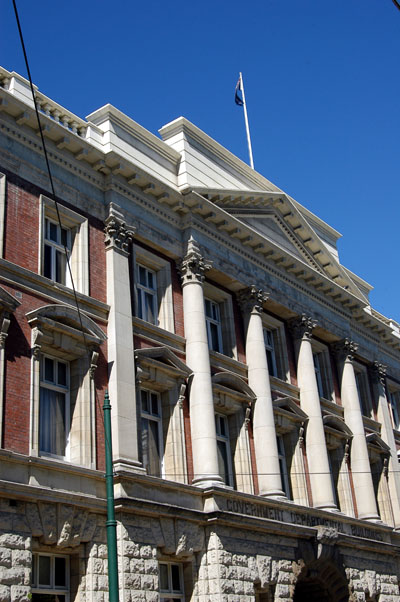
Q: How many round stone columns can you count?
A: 4